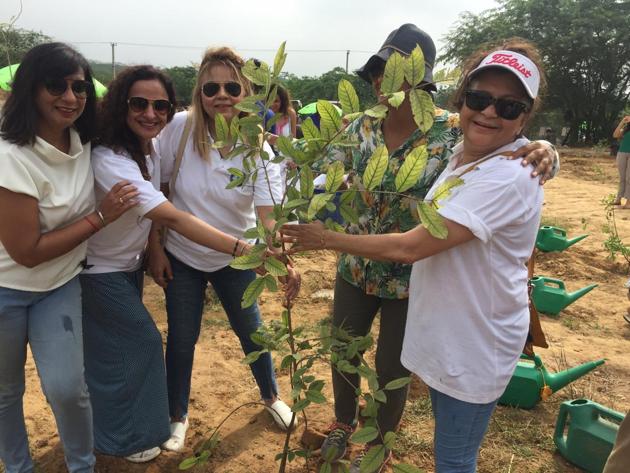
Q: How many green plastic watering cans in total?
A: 4